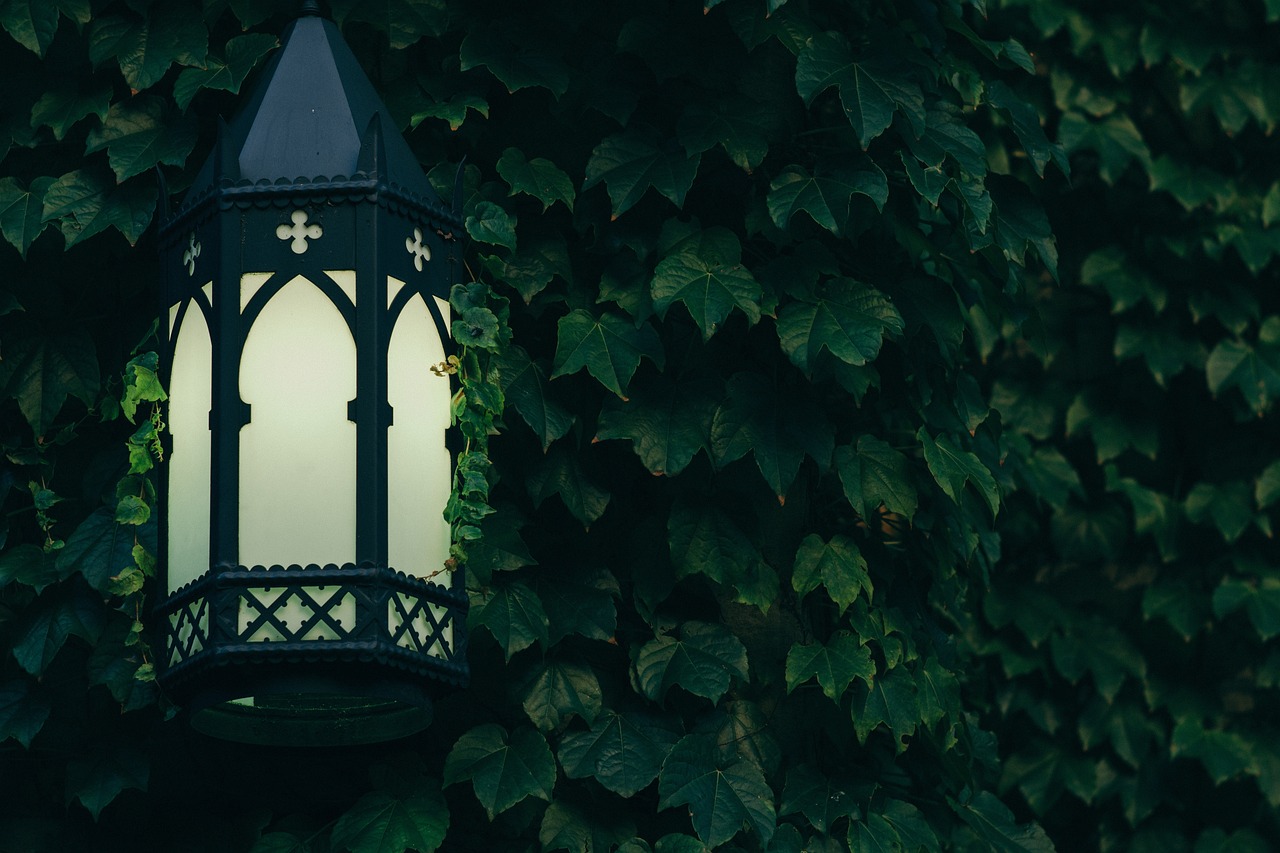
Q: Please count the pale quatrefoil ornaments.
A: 3